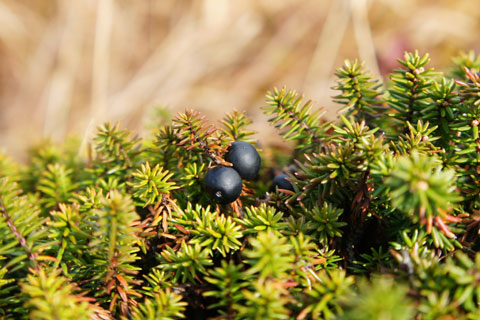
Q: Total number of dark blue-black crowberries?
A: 3